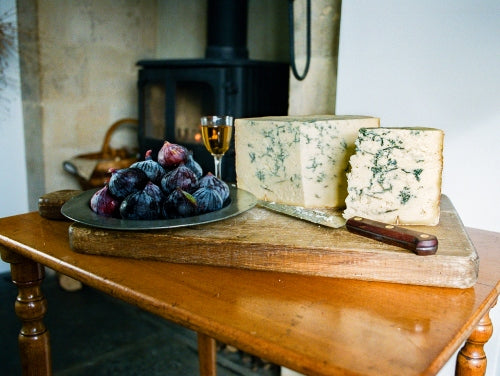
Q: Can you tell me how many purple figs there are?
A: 11